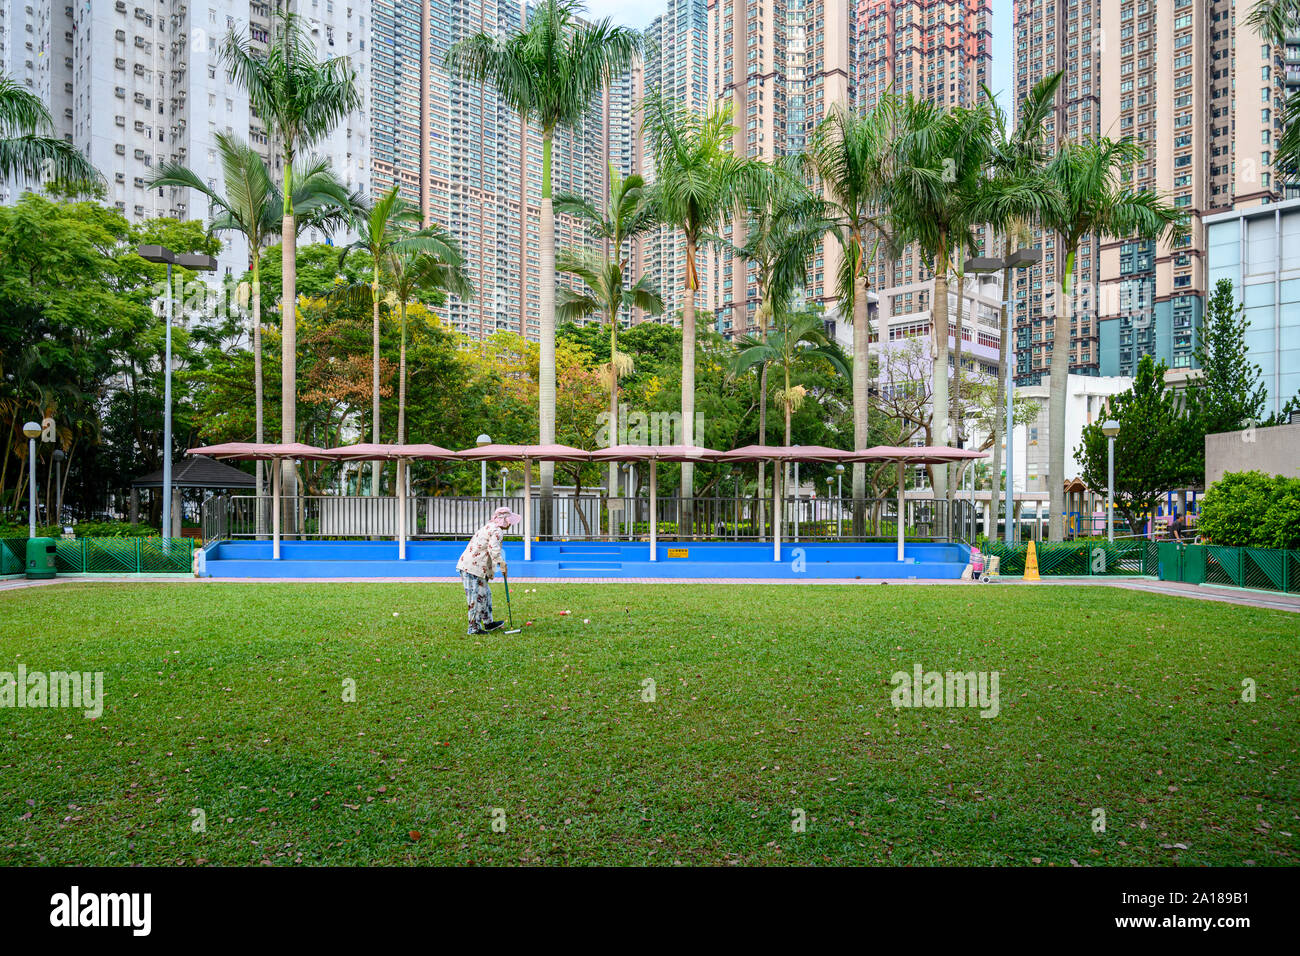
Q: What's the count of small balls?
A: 8